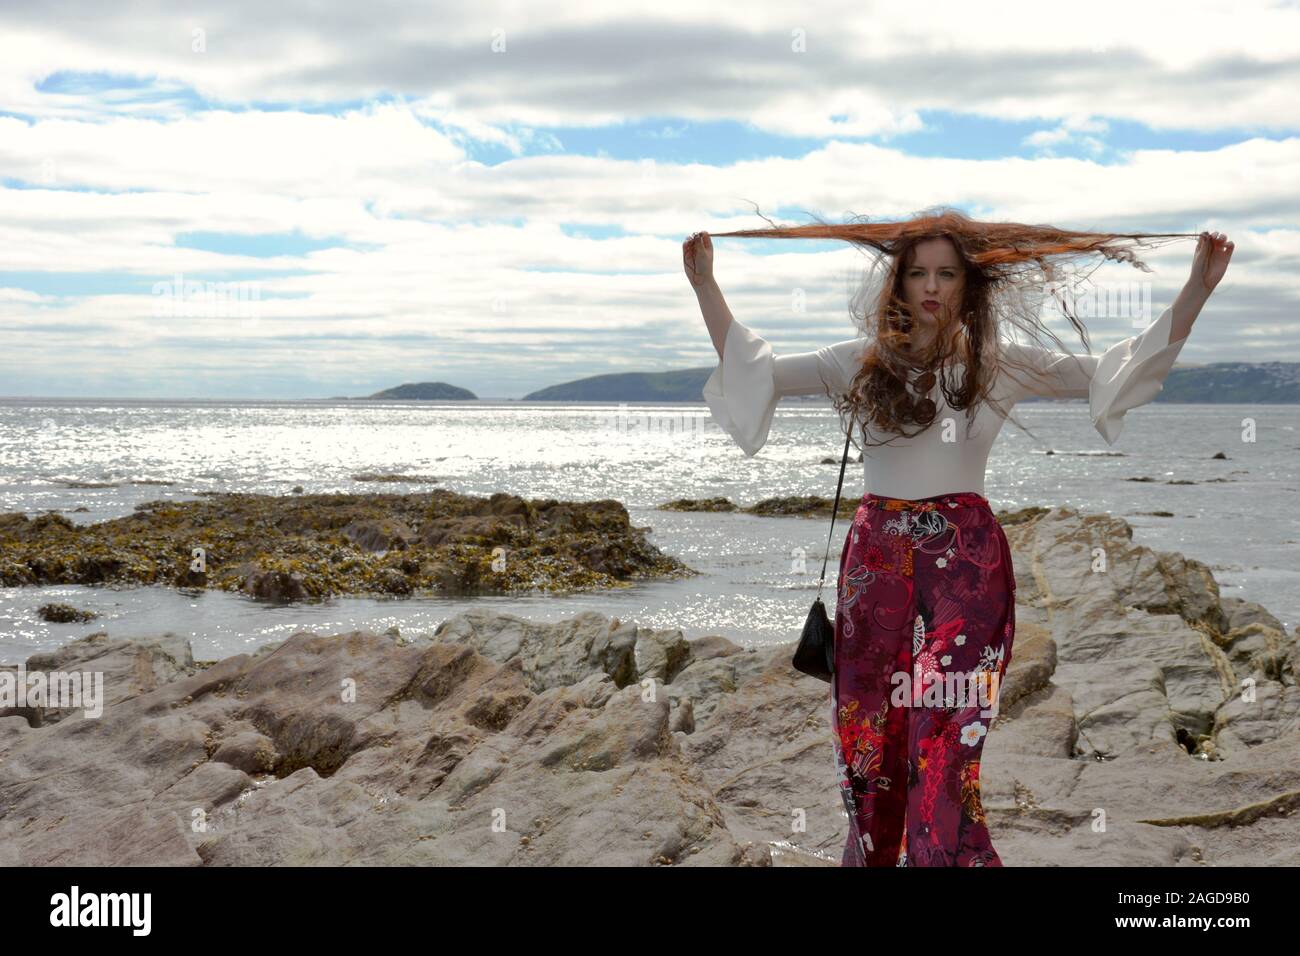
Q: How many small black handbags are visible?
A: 1